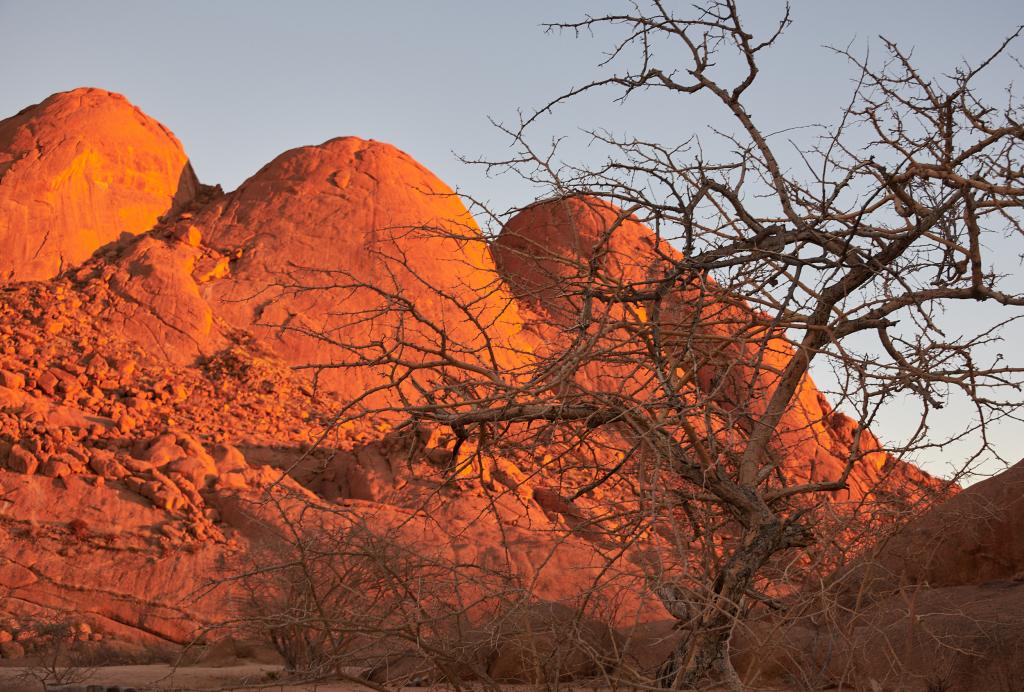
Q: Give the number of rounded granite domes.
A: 3